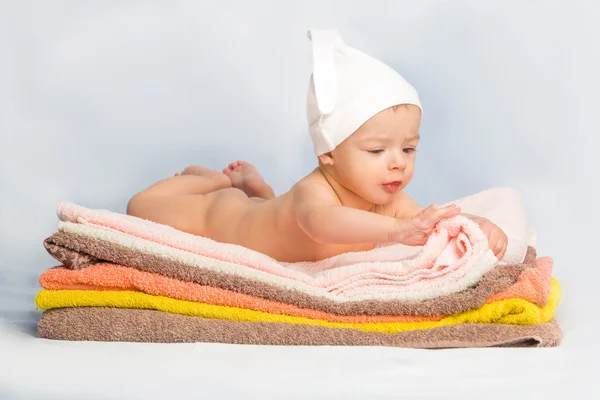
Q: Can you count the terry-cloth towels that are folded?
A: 6